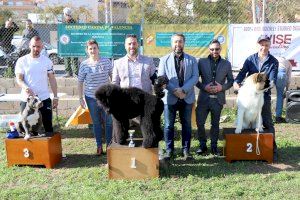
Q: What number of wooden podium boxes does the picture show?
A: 3